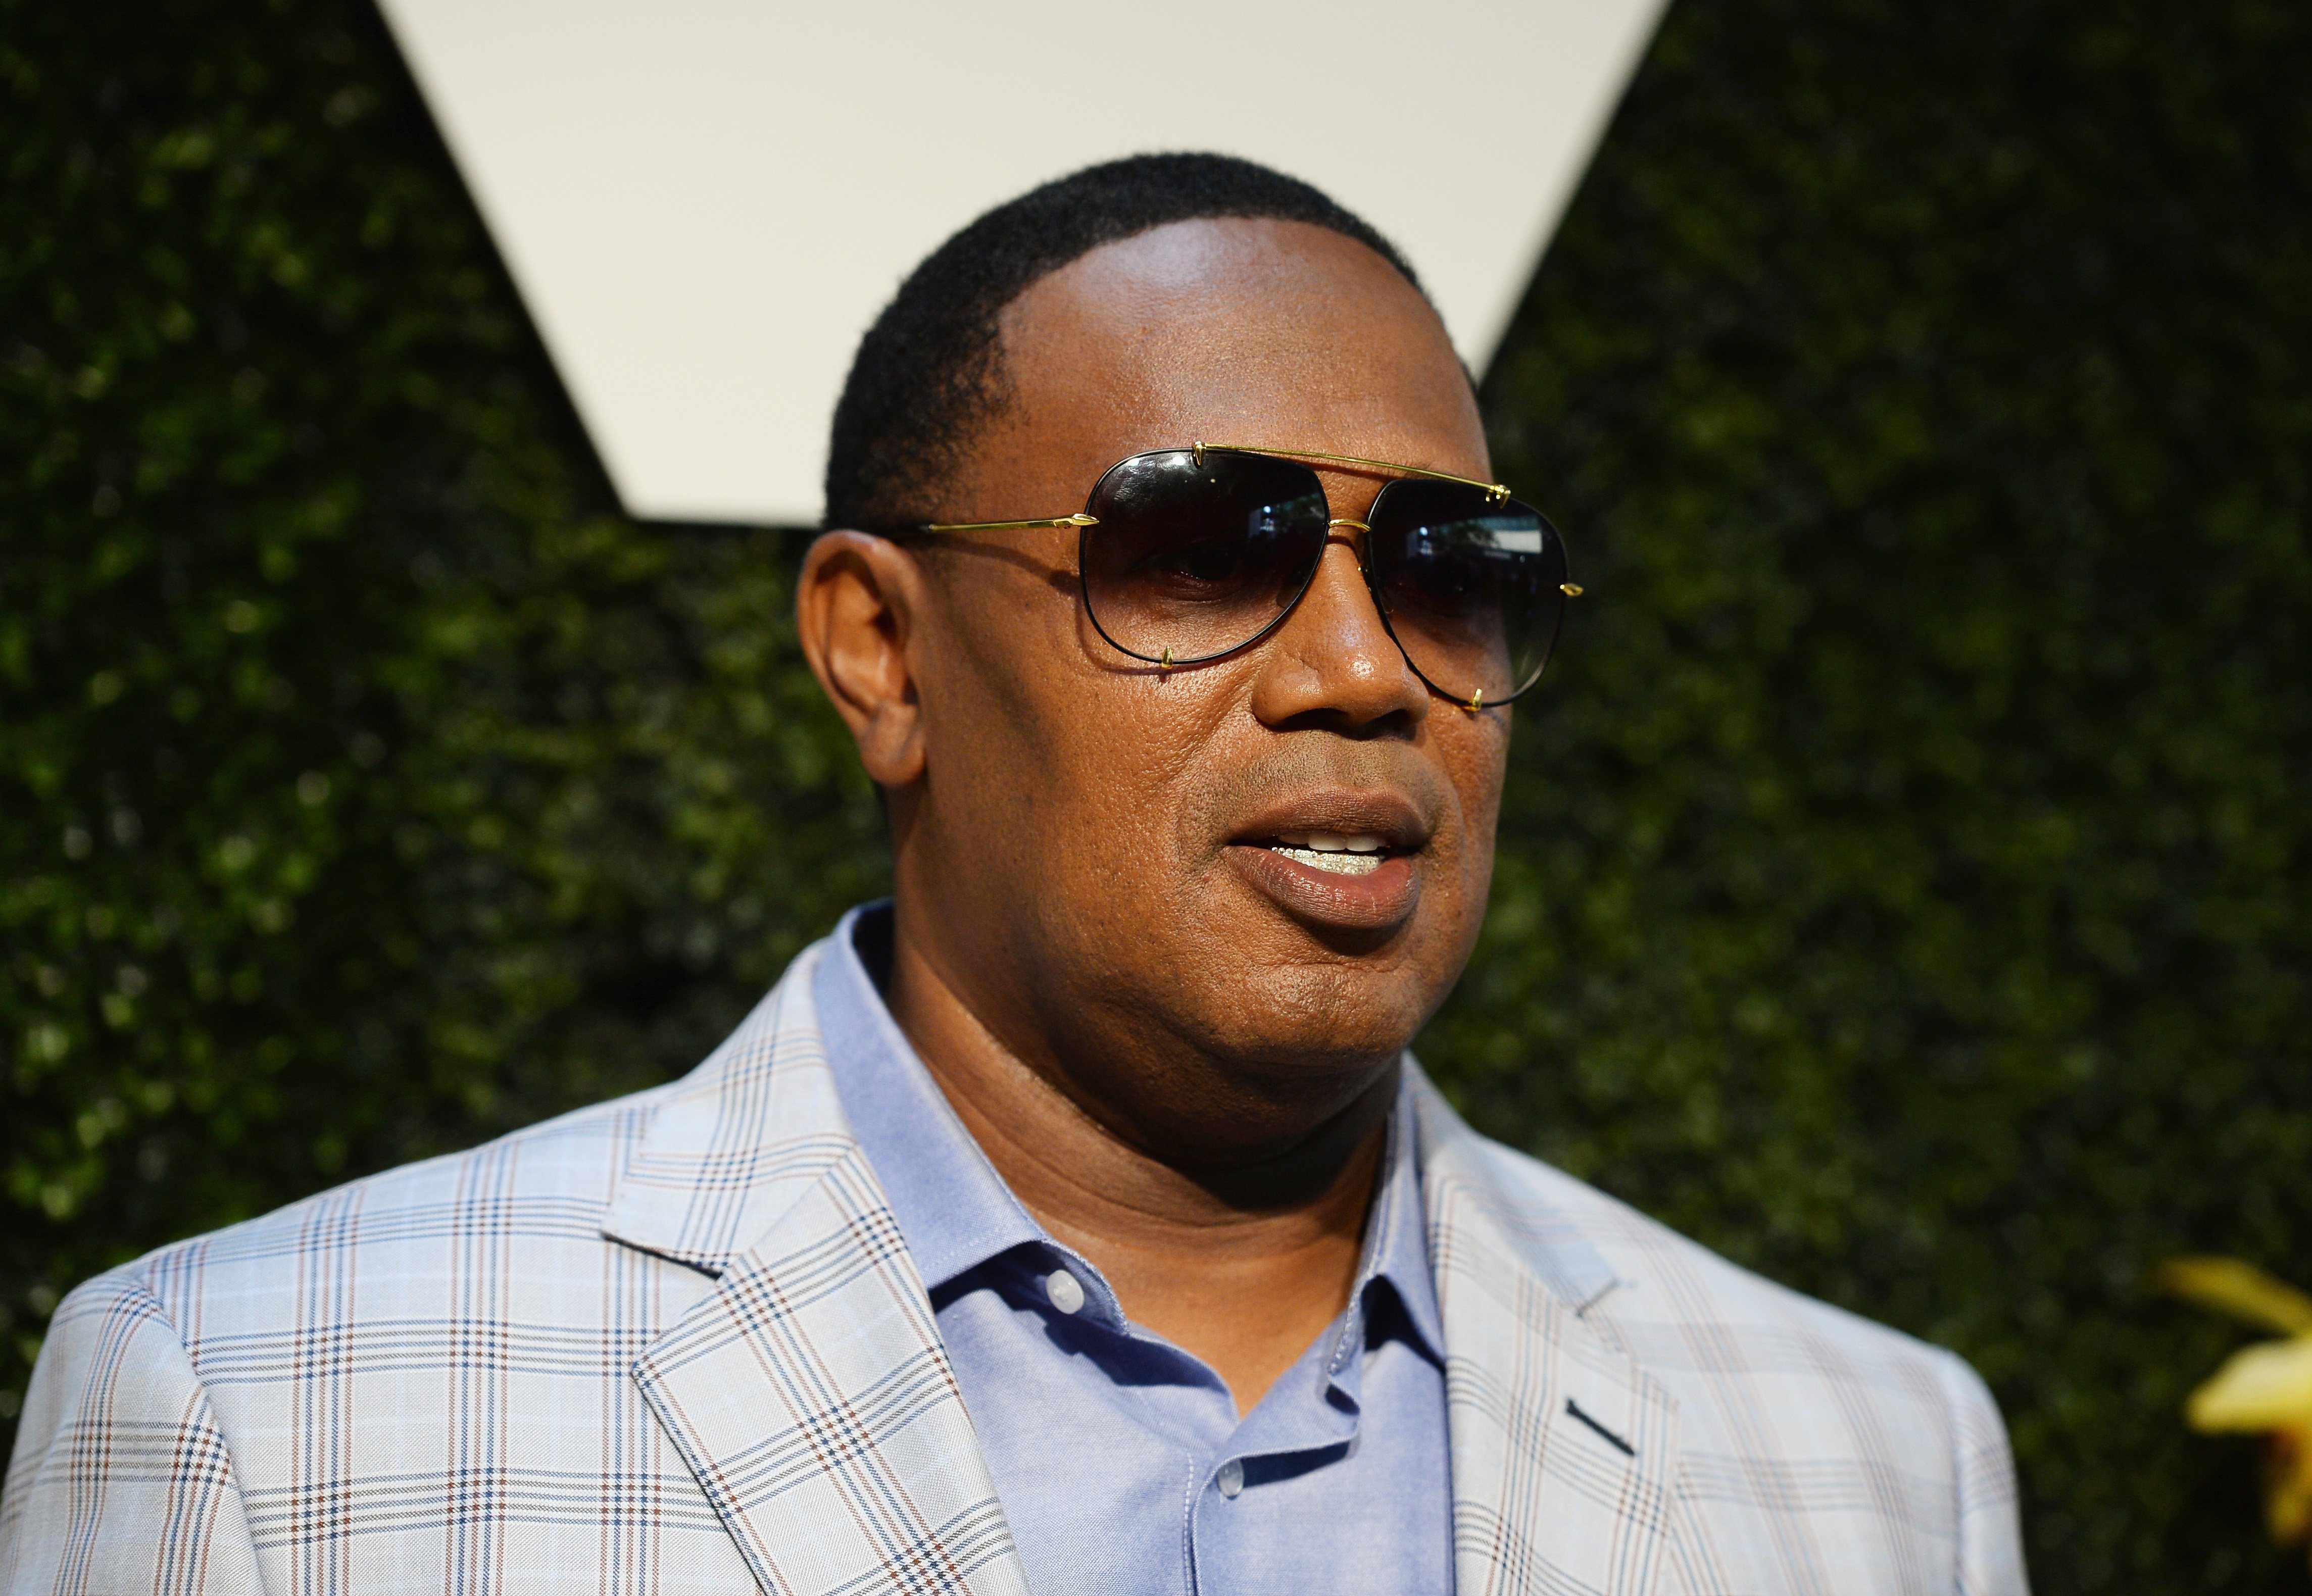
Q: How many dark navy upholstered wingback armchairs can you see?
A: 0